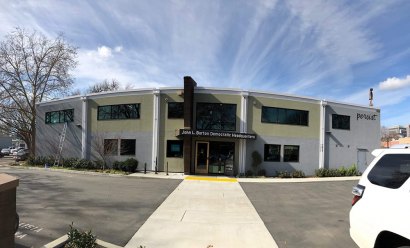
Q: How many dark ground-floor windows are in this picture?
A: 5